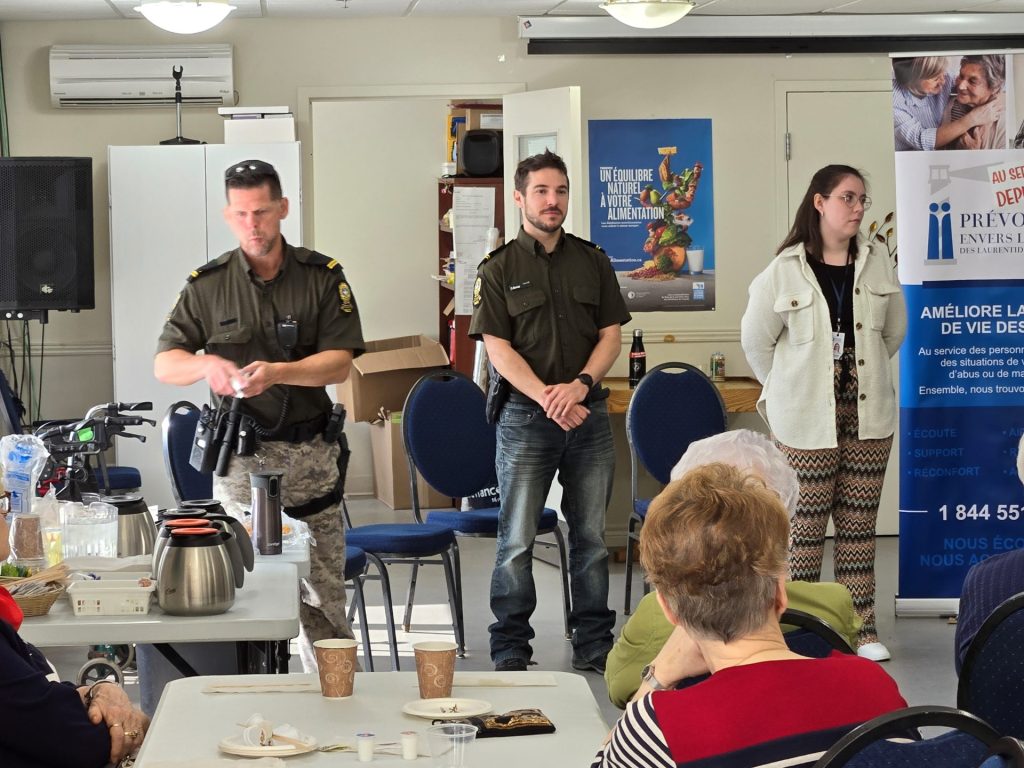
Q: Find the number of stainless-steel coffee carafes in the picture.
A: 5